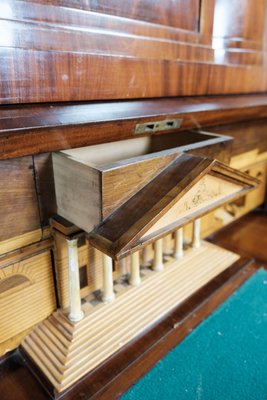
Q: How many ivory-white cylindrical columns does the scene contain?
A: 6